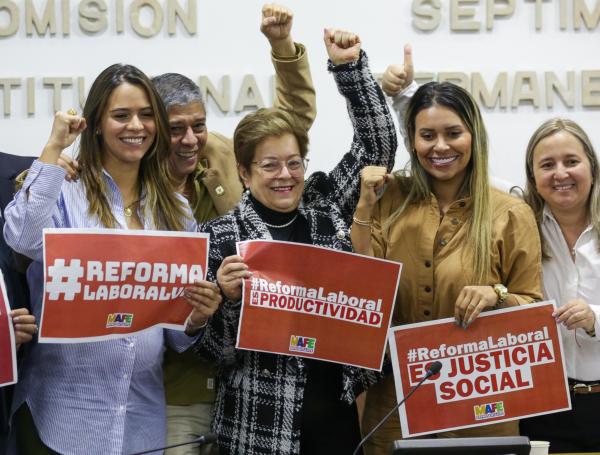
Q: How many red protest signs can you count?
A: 4